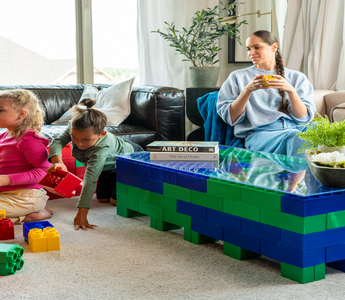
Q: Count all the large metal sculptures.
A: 0